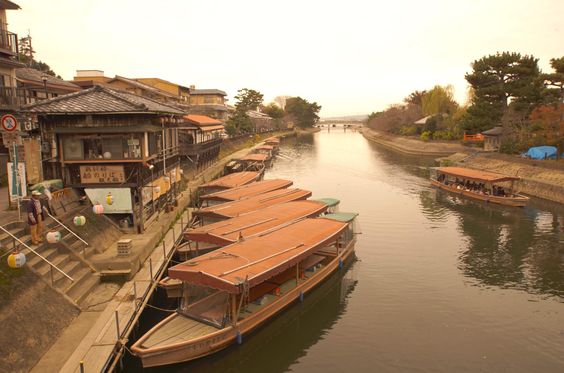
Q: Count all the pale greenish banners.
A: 1